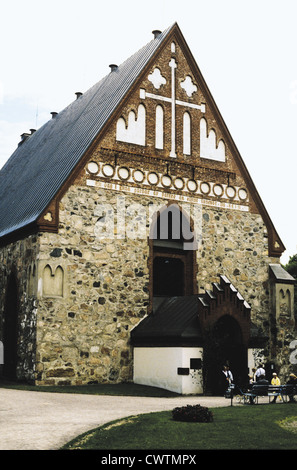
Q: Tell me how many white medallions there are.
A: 12